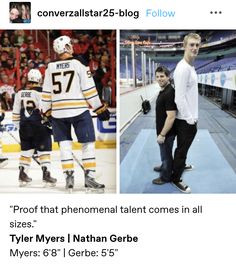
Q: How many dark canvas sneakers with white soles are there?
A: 2